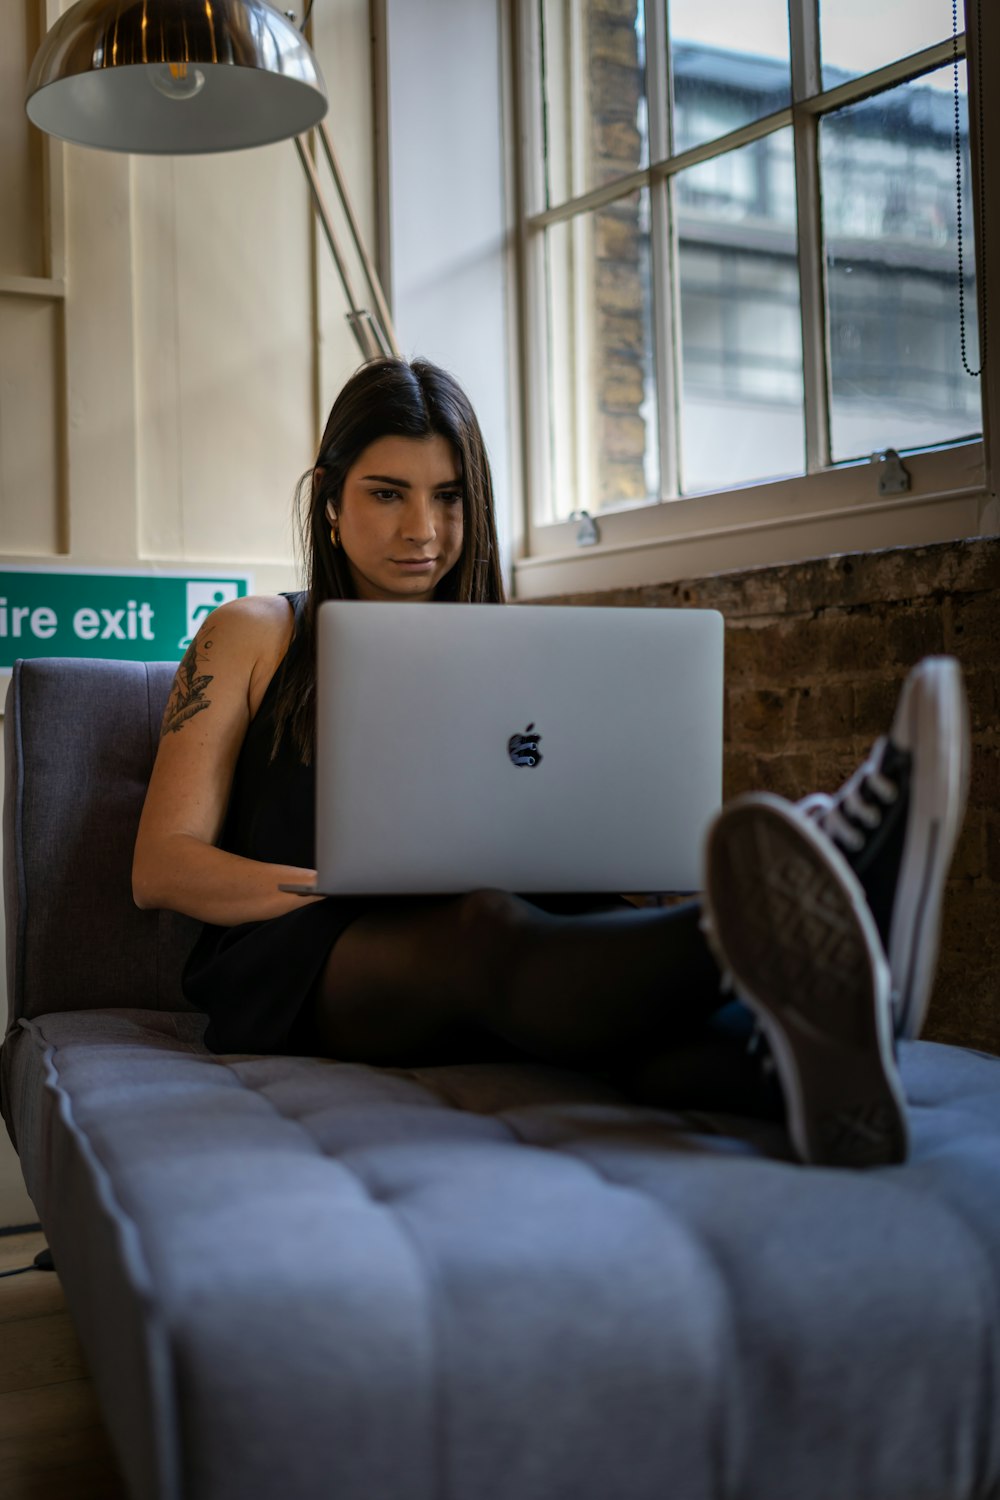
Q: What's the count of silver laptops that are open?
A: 1